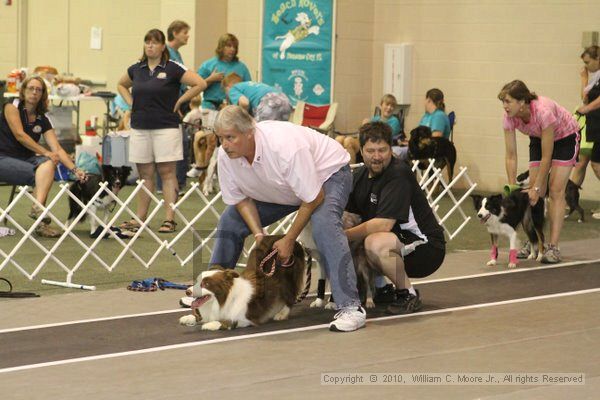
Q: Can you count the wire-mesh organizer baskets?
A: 0